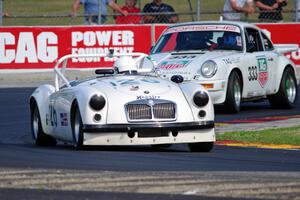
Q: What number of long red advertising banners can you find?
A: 2